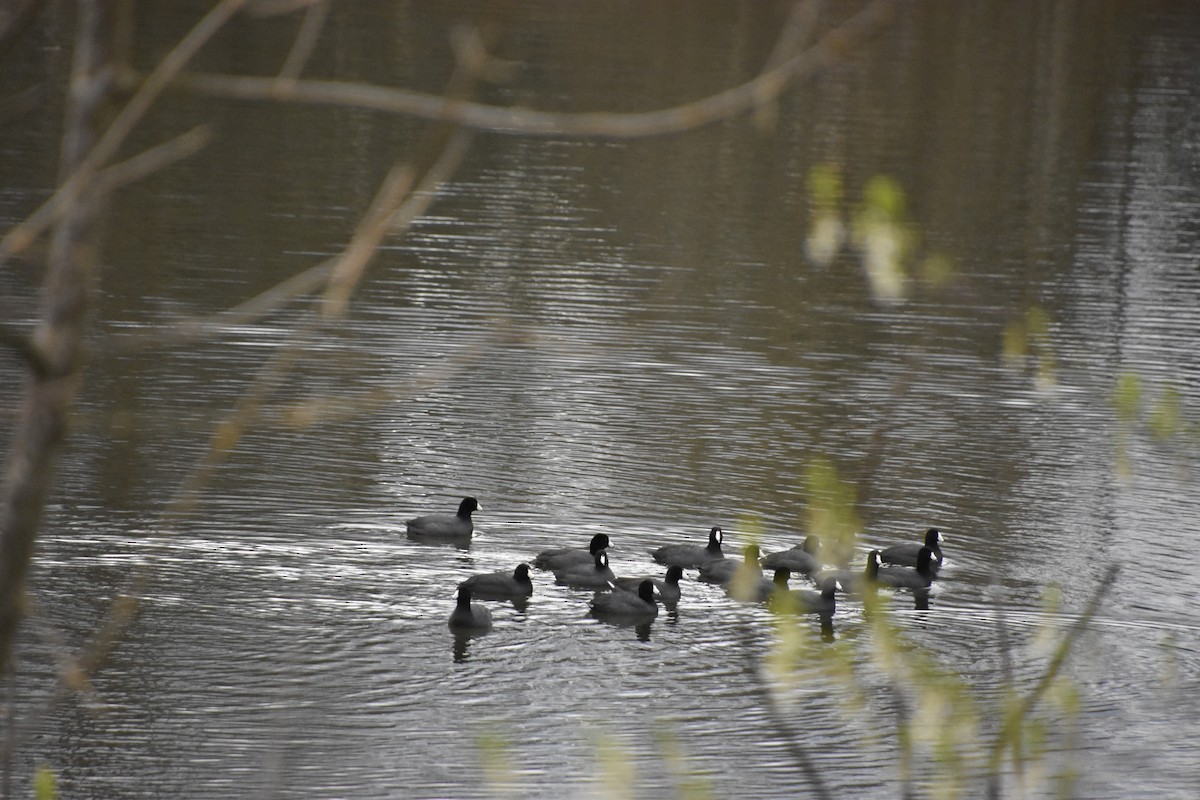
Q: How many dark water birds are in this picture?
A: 15